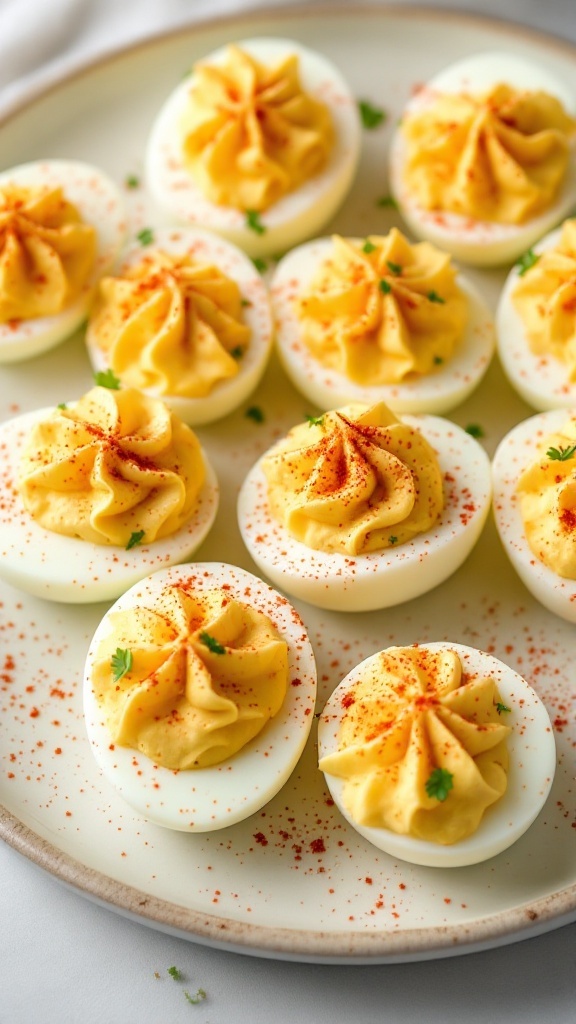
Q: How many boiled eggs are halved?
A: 11